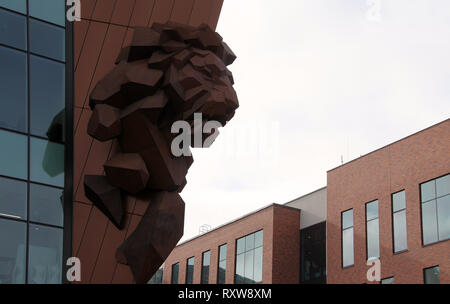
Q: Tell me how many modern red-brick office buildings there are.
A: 2